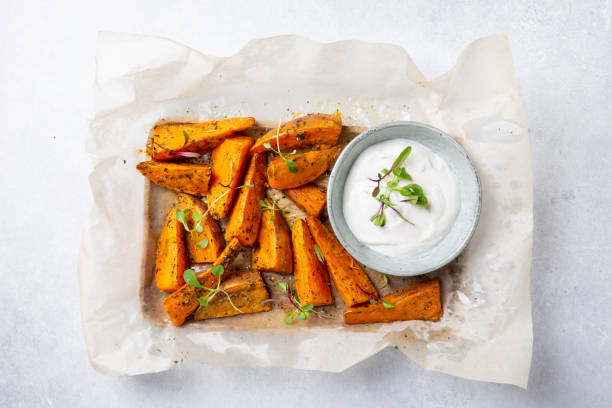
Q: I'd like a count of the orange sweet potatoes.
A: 15